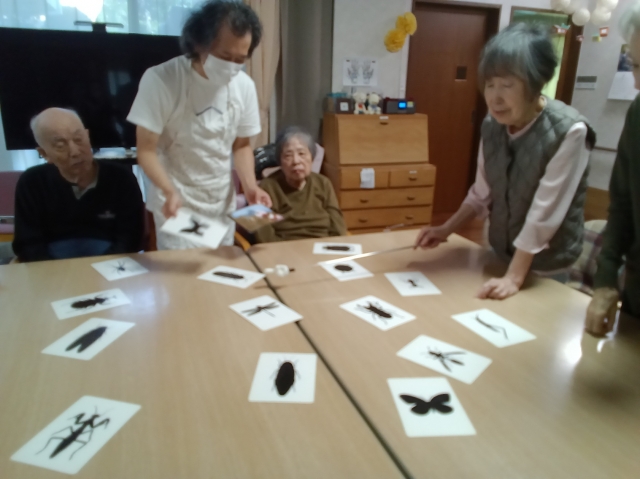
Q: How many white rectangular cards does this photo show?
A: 15